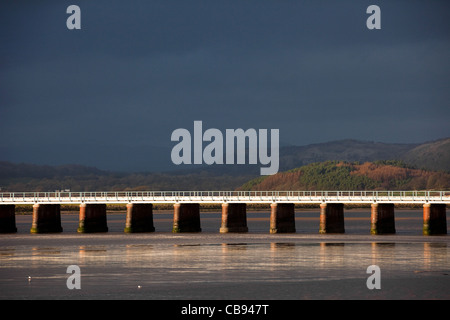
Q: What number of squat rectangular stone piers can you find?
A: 10